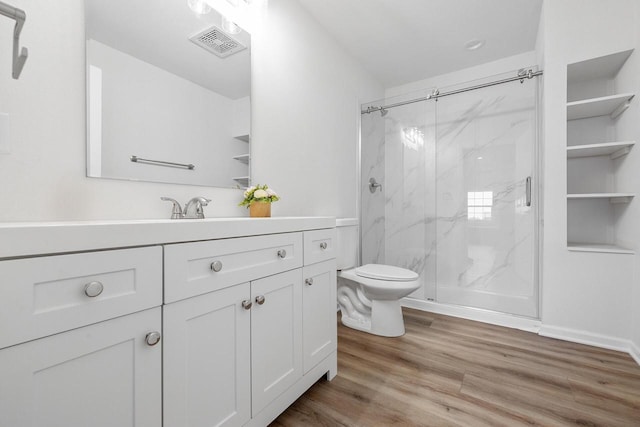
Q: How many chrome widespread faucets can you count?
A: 1